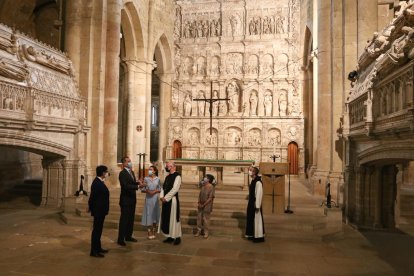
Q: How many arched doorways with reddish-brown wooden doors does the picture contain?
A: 2